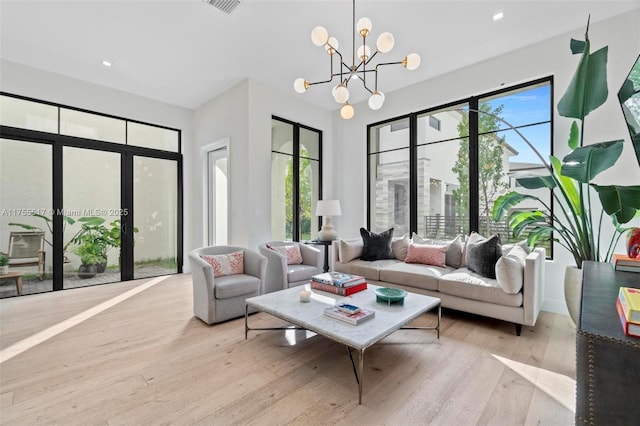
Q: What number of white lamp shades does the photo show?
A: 1